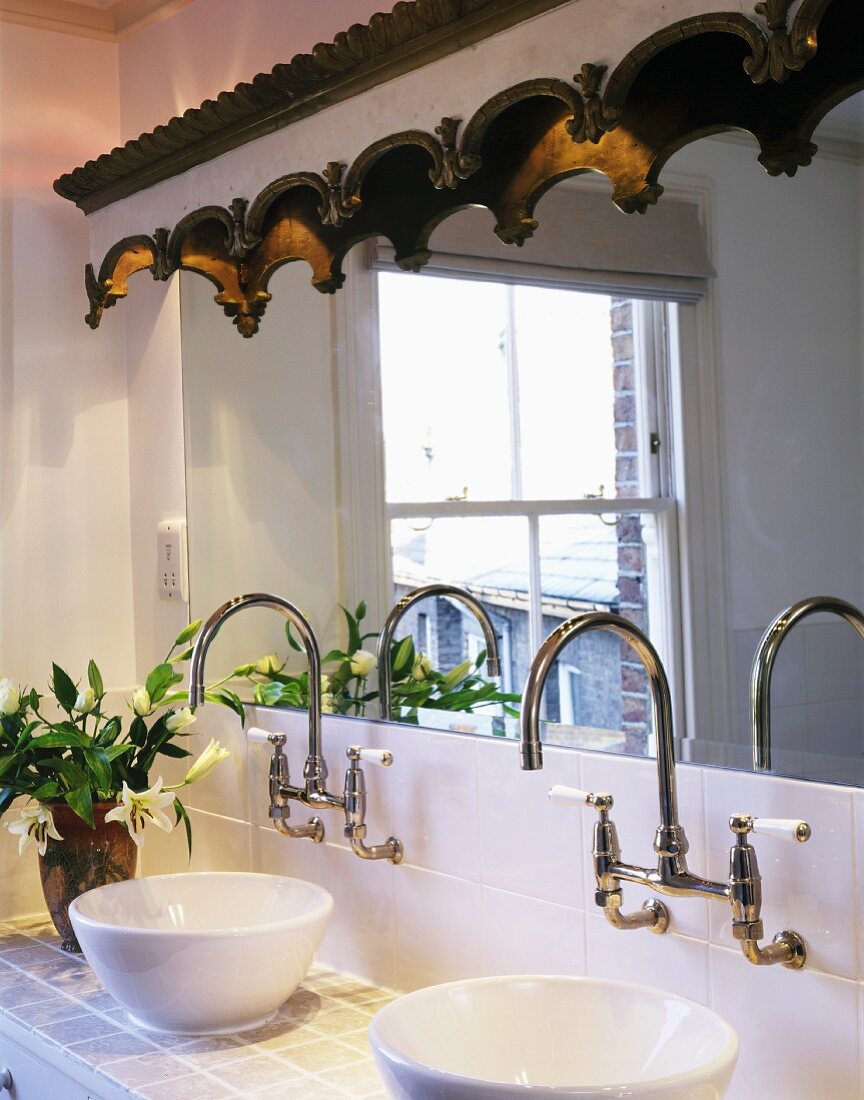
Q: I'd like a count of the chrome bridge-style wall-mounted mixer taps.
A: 2